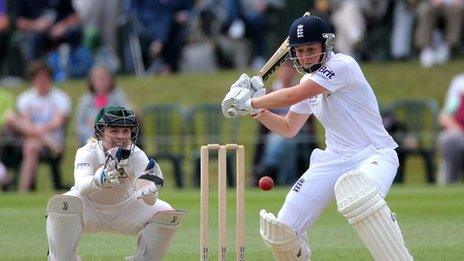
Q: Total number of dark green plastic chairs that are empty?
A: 3